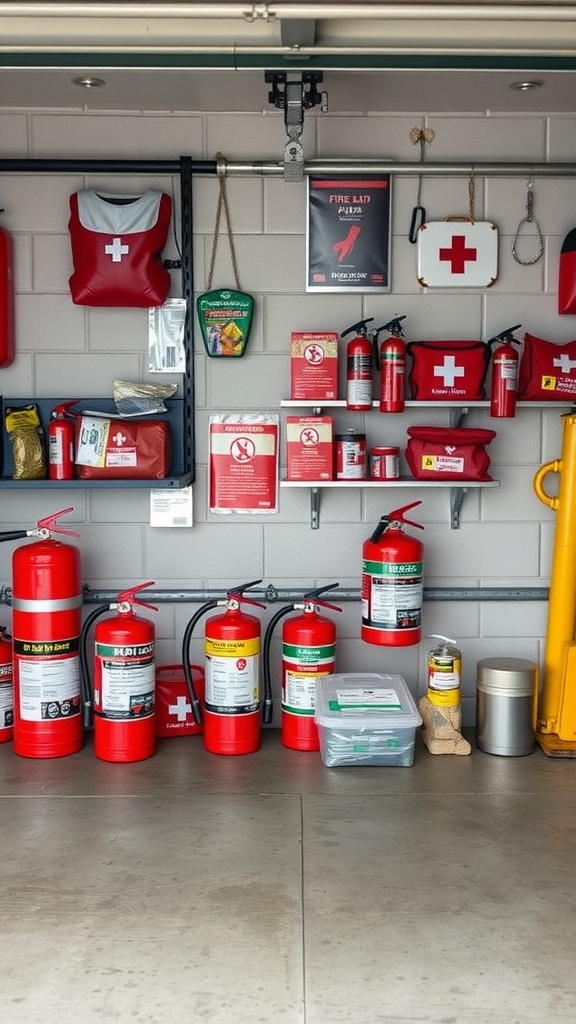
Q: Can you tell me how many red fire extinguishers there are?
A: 10